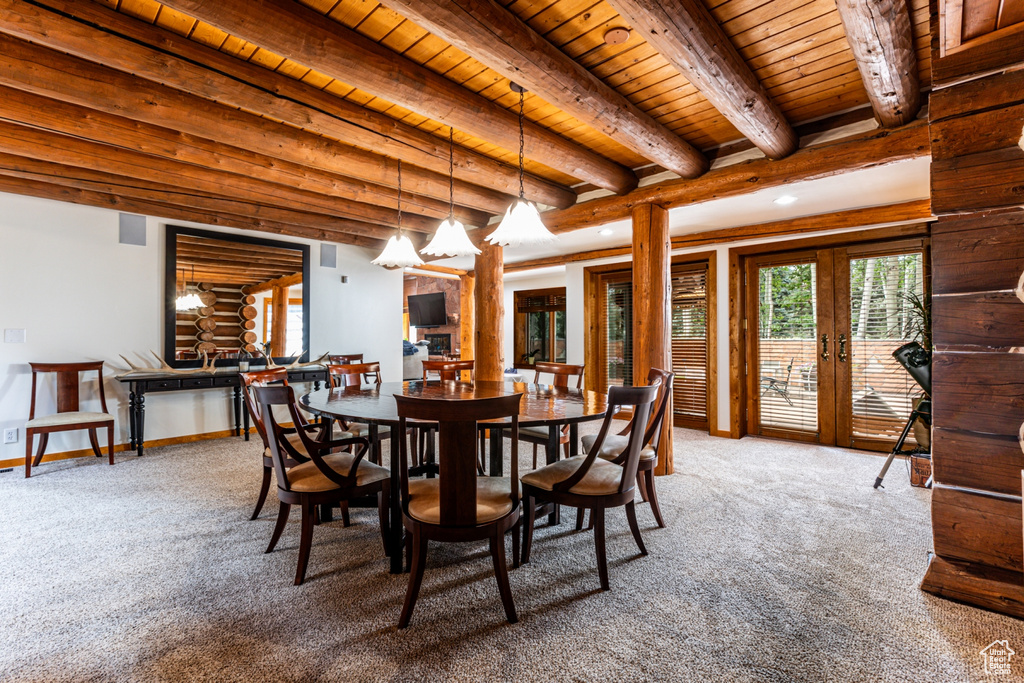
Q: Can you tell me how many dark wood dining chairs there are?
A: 10